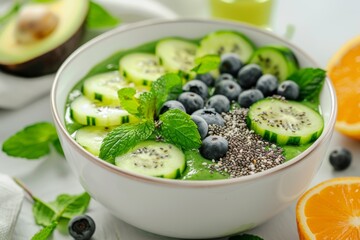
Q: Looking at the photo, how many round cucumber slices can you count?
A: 9